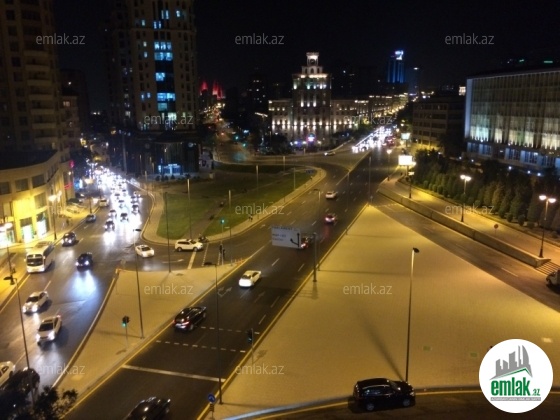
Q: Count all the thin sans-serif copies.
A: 12